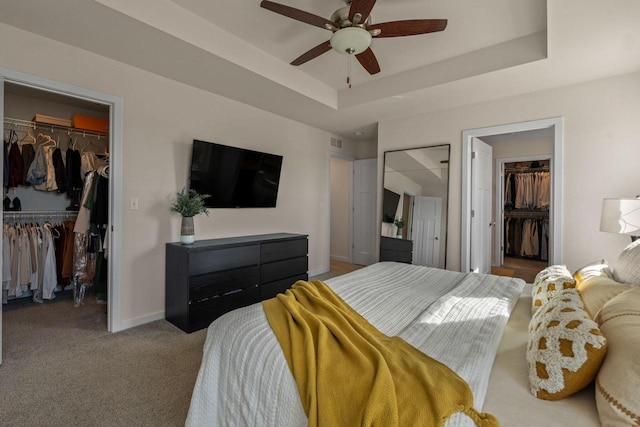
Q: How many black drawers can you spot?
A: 6